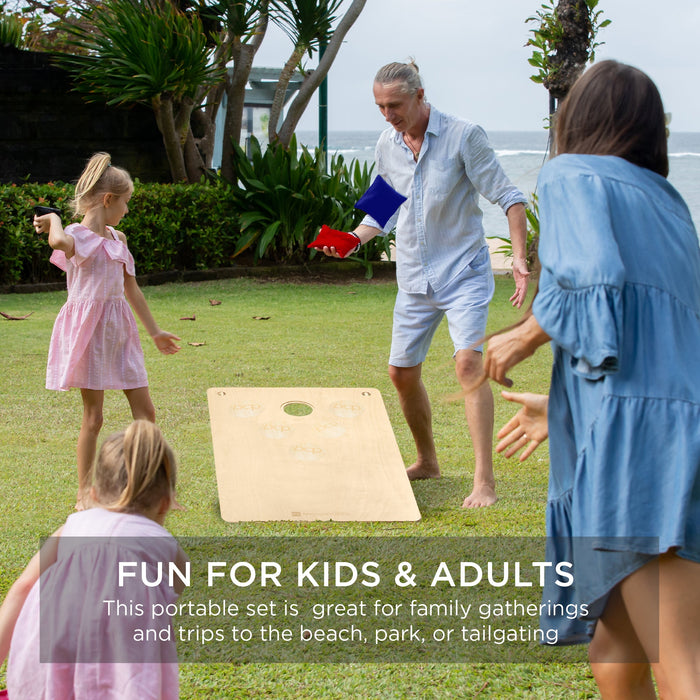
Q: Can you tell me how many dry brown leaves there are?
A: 5